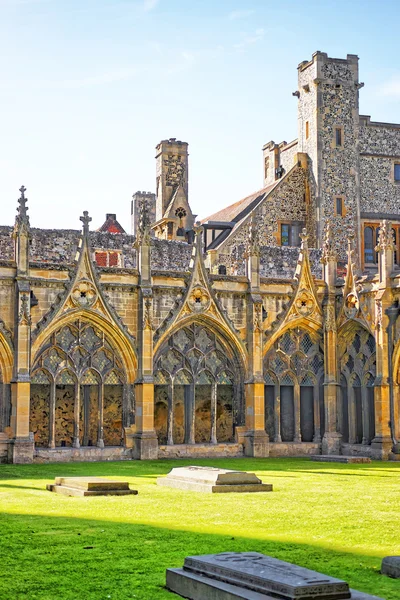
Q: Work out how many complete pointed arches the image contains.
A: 4